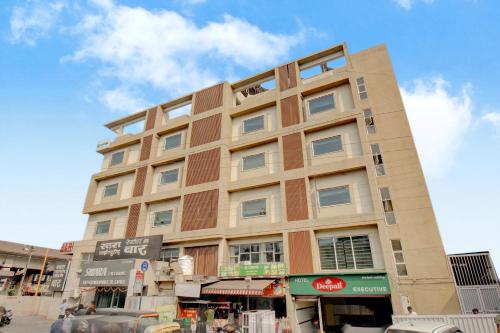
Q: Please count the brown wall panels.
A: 14